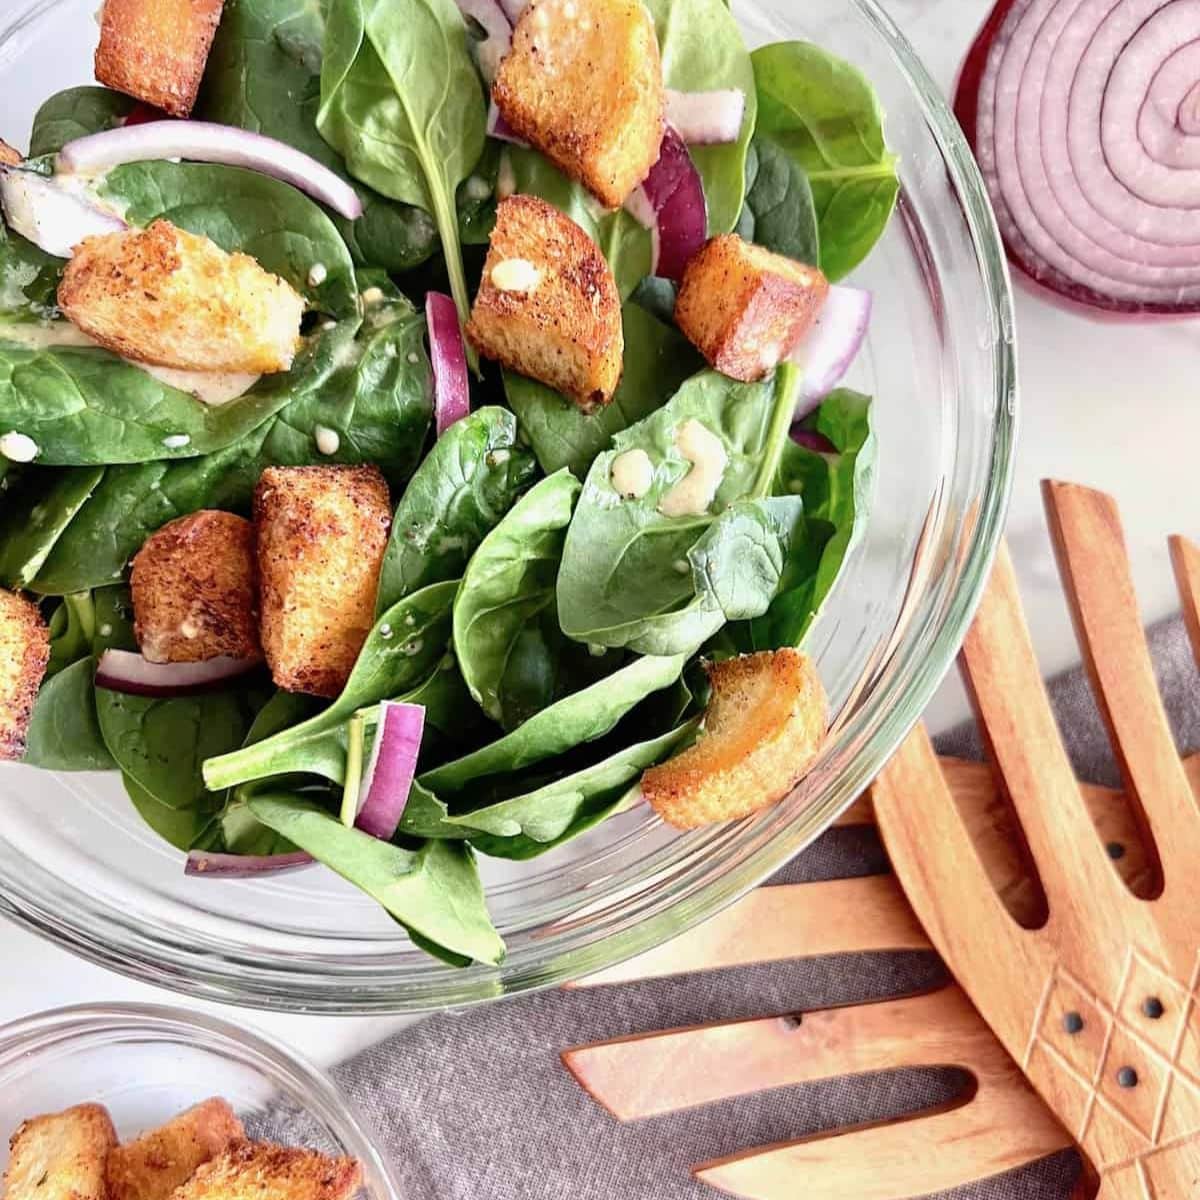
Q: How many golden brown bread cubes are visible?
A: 12